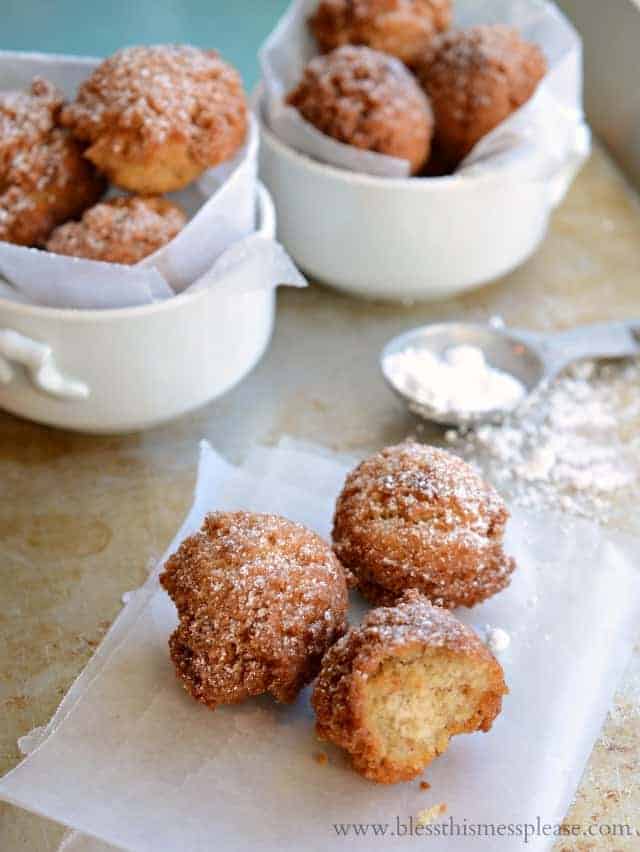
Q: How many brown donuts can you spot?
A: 9